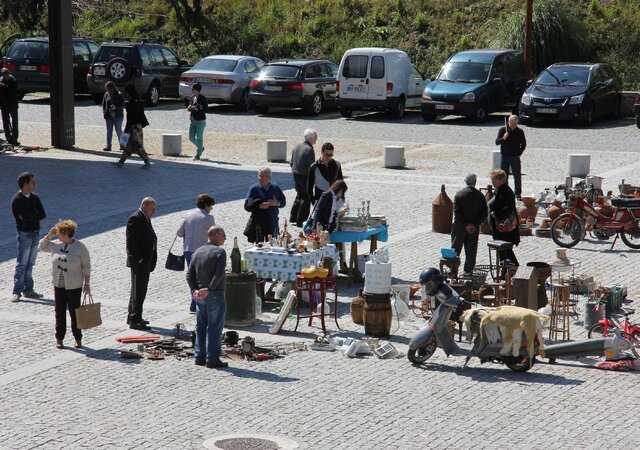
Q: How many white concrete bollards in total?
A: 5